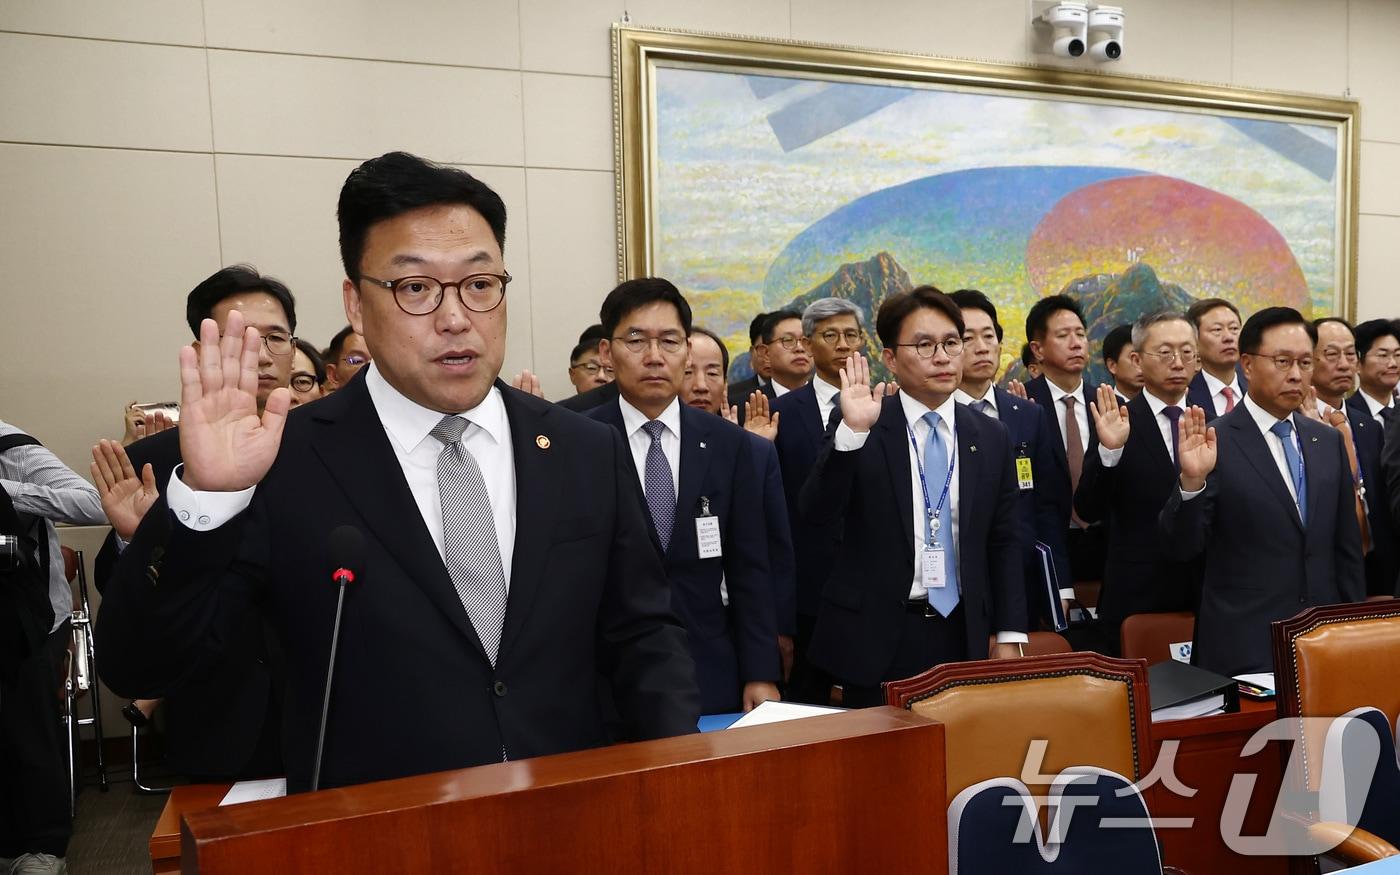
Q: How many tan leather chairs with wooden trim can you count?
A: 2